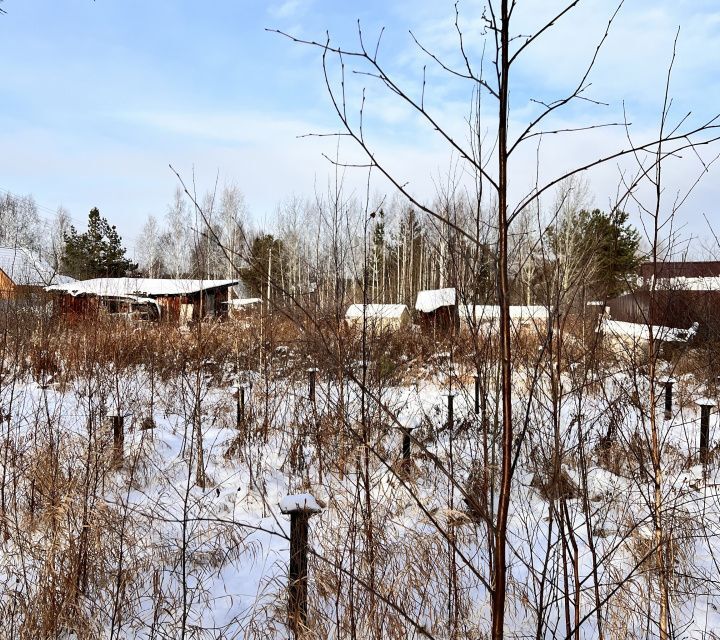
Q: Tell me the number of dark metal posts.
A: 9